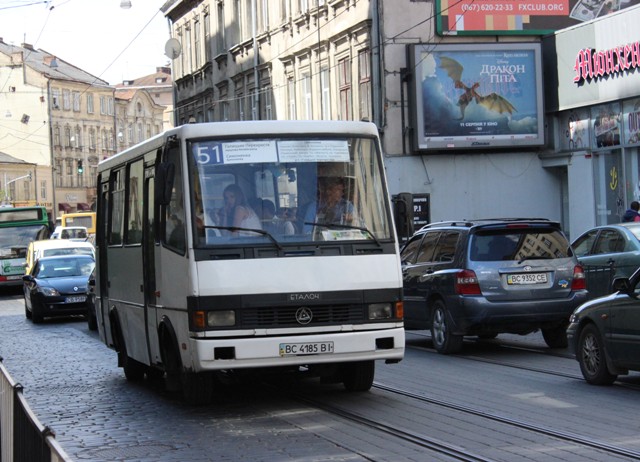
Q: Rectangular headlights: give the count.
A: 2